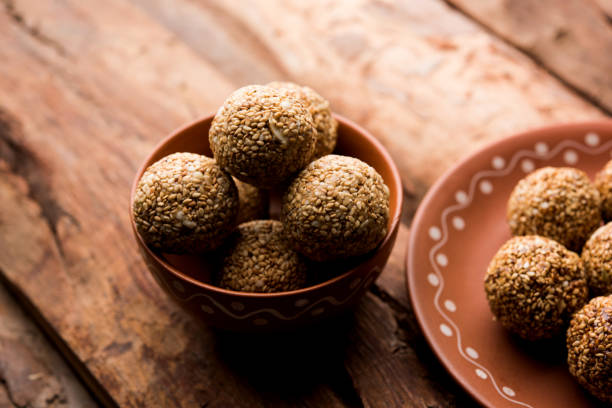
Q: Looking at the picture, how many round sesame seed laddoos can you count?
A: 11